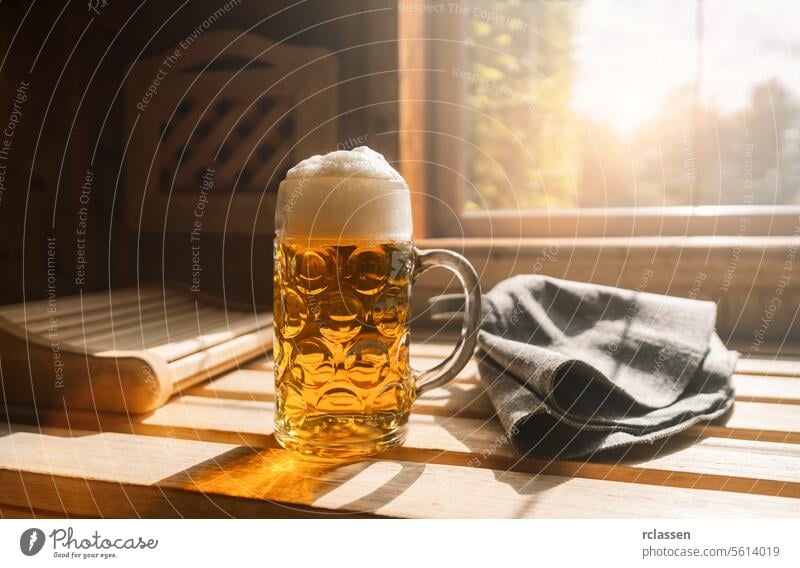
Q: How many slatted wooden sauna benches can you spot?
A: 1